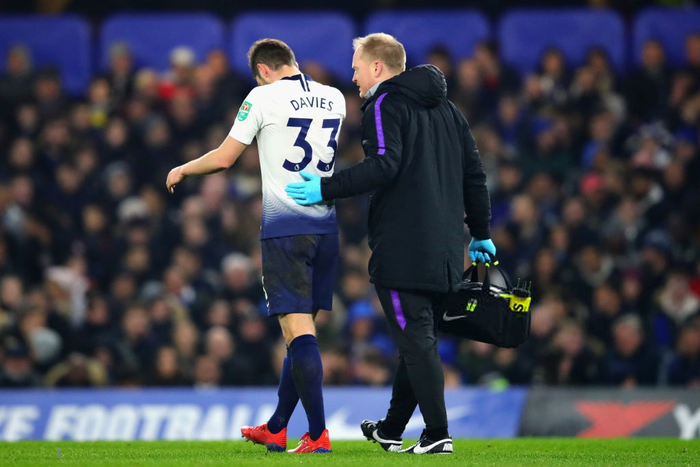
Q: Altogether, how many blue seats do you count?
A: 6